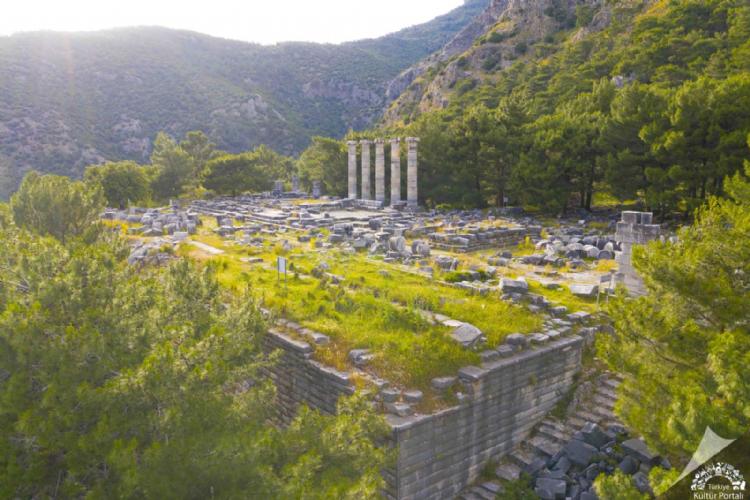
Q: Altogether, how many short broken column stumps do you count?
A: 3